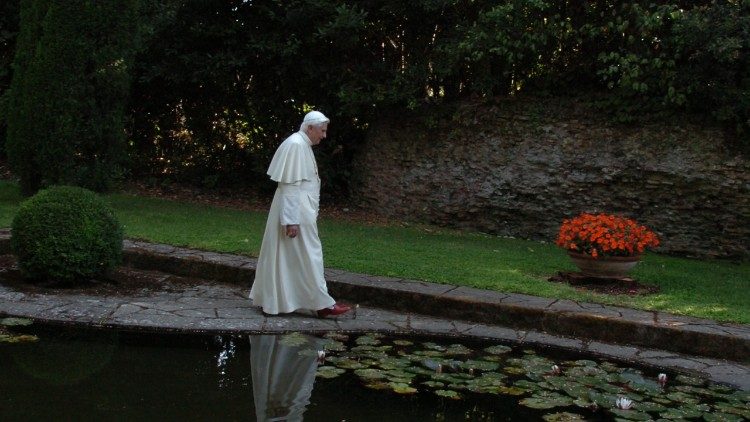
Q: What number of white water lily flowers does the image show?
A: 4